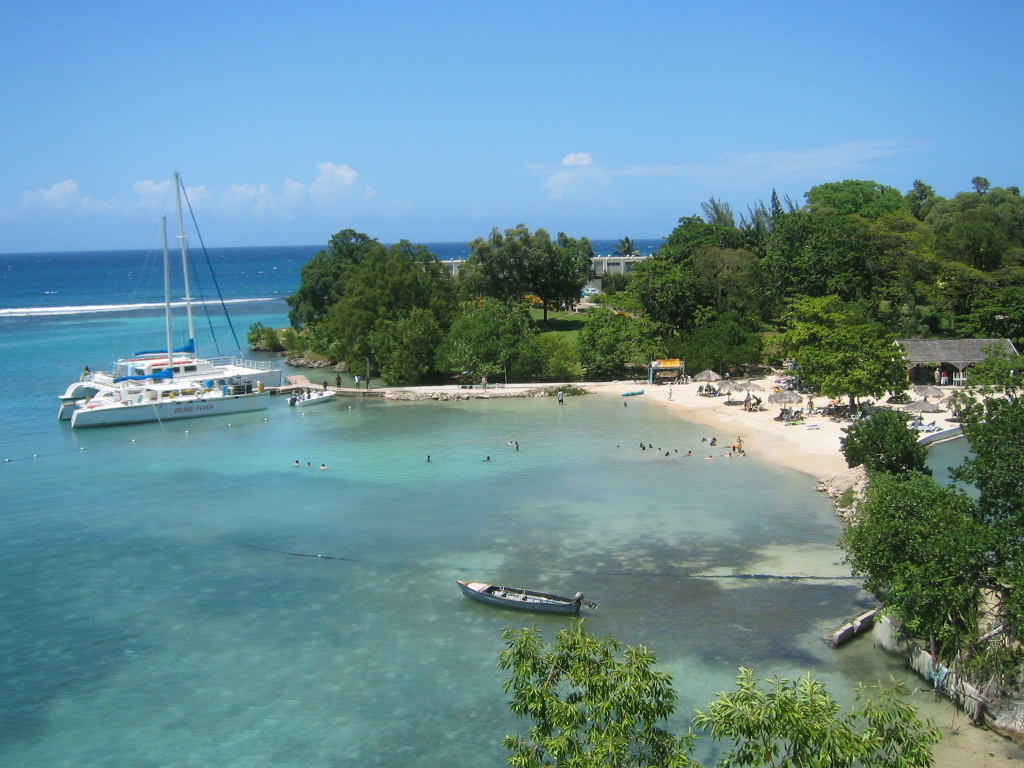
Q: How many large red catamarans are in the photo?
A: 0